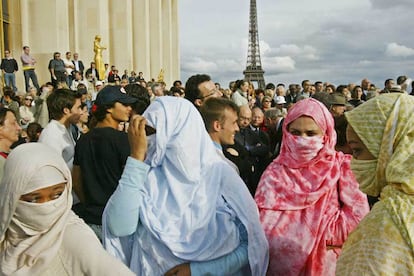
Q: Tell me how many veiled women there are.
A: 4